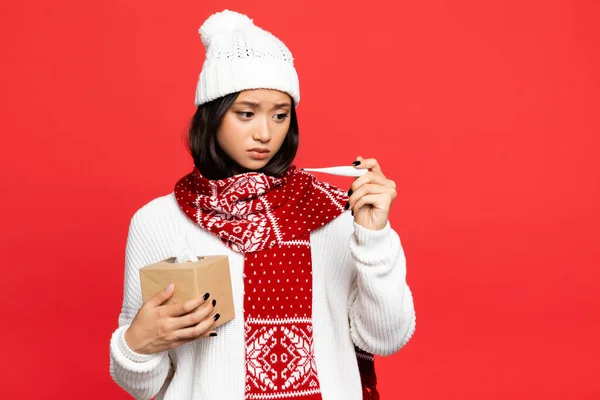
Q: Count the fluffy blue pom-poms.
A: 0